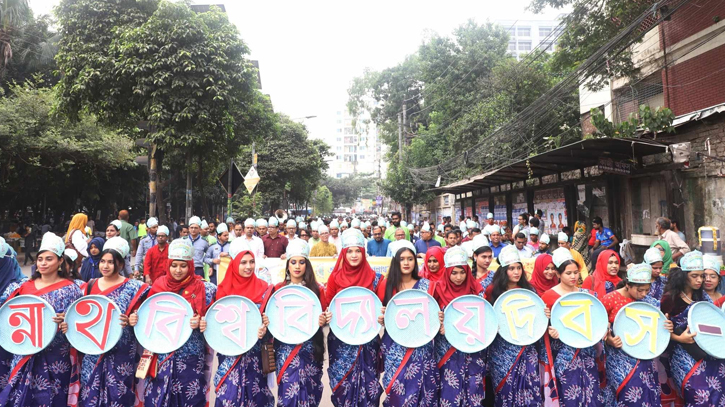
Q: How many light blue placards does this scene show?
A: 12